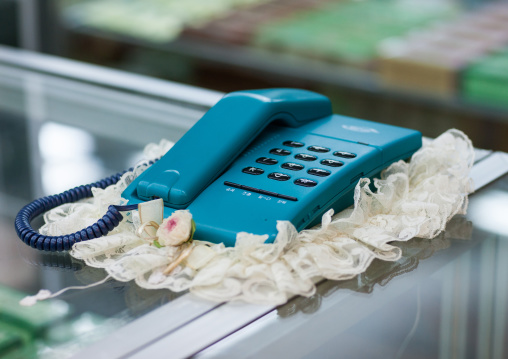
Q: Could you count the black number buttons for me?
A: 12